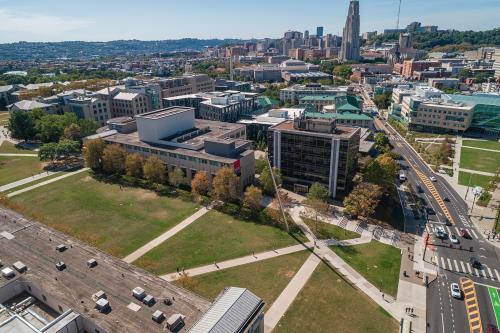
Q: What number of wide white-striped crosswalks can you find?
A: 2